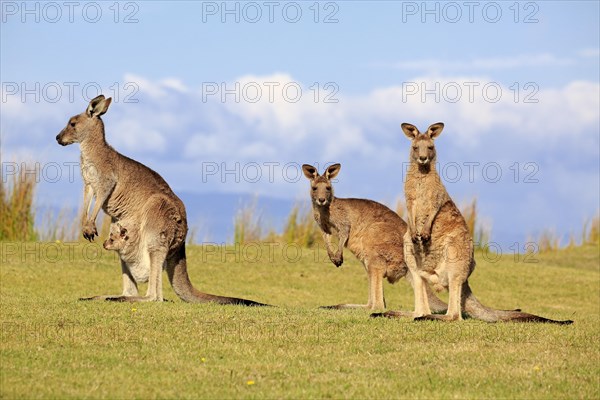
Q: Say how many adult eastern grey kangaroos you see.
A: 3